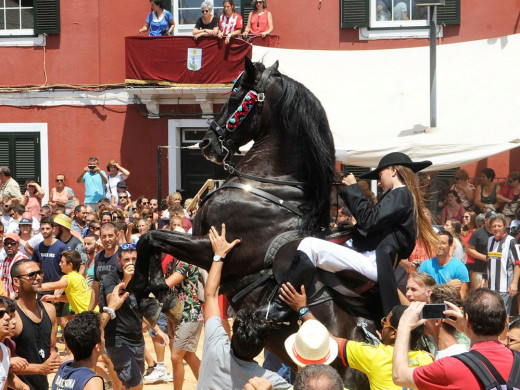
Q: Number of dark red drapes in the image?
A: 1